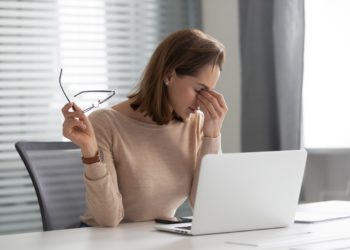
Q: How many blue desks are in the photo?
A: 0